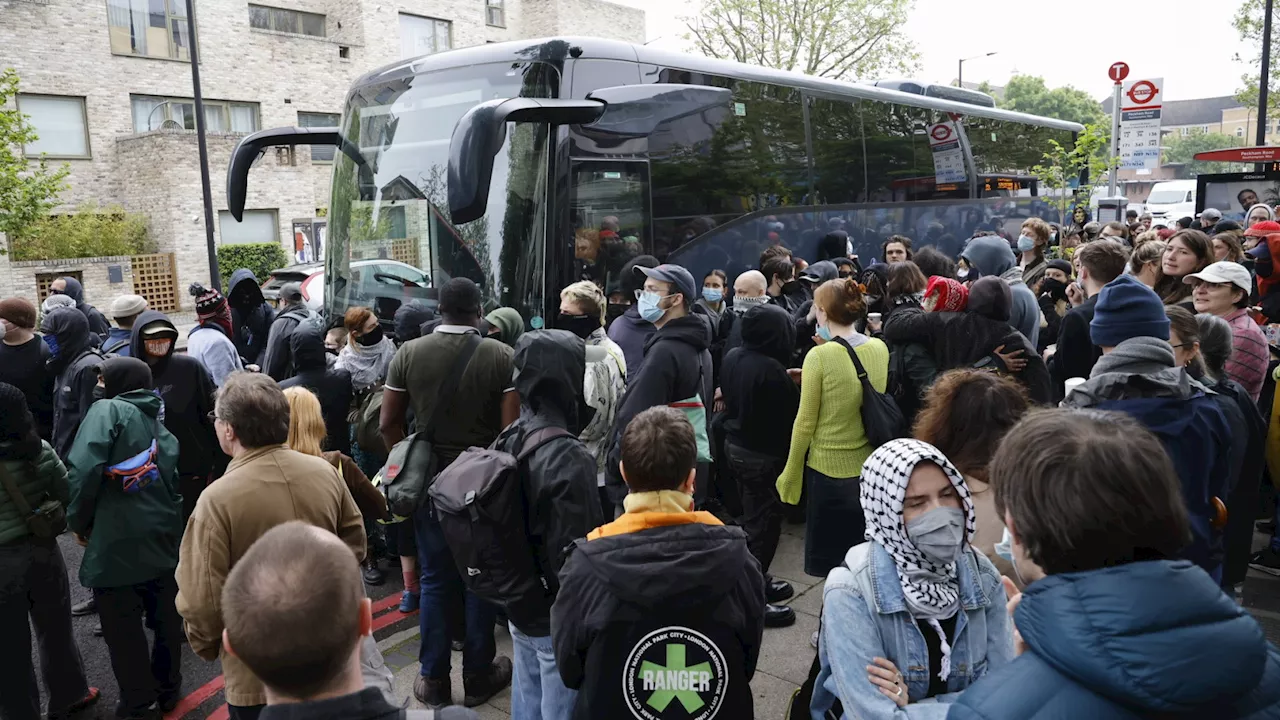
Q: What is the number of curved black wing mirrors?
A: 2